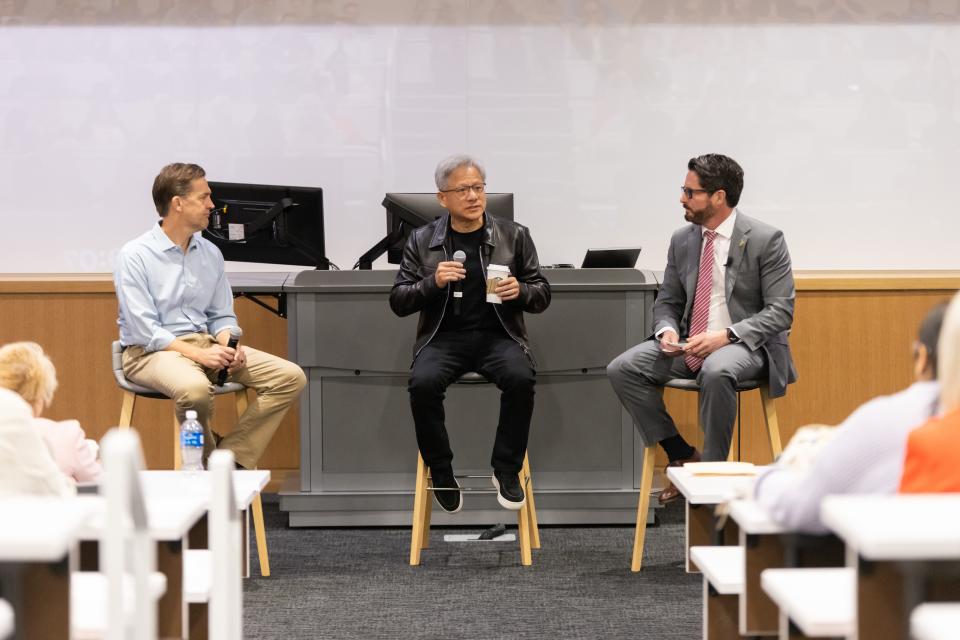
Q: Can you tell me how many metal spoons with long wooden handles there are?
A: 0